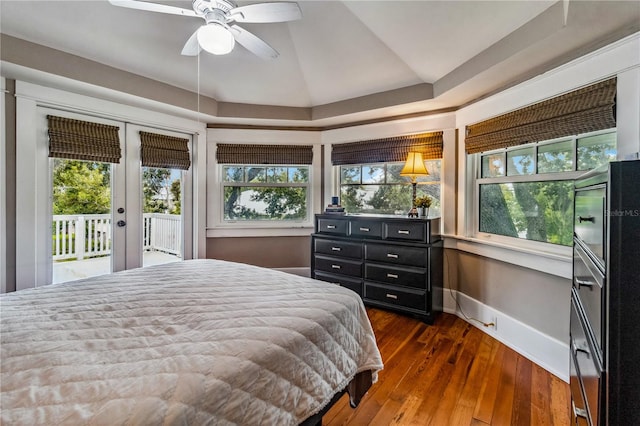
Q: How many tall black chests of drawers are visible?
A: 1